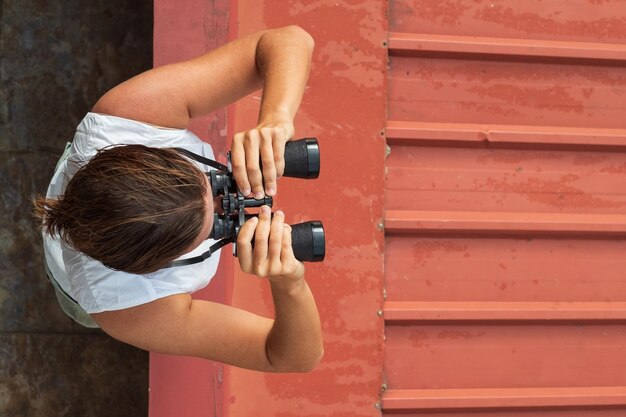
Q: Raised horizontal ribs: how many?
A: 5